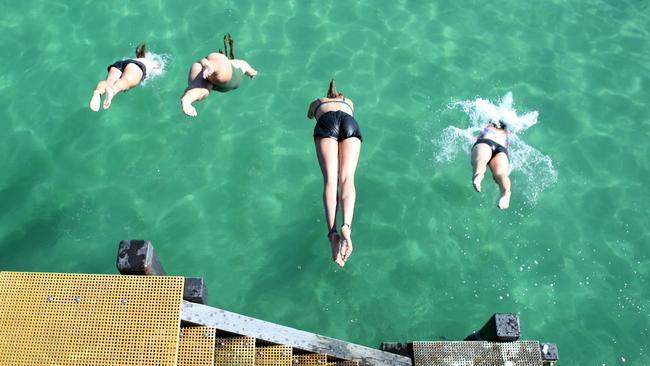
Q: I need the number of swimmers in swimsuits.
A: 4